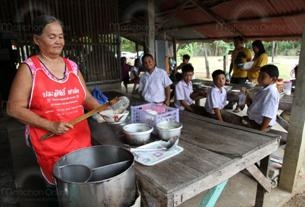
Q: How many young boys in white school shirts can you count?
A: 4